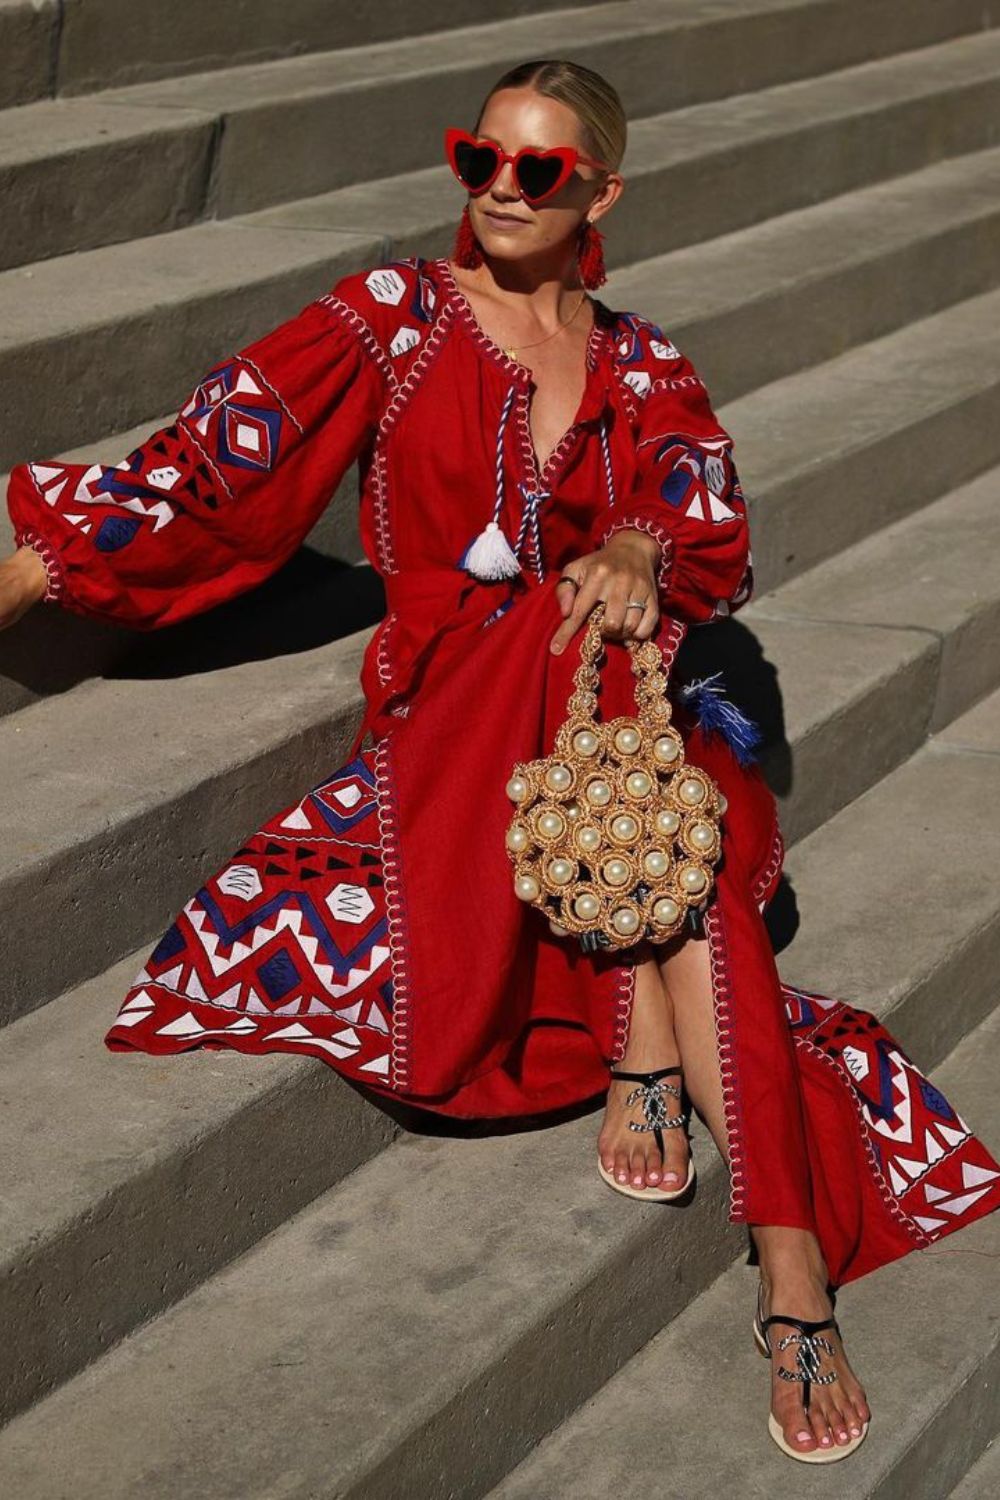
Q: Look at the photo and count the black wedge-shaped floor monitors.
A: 0